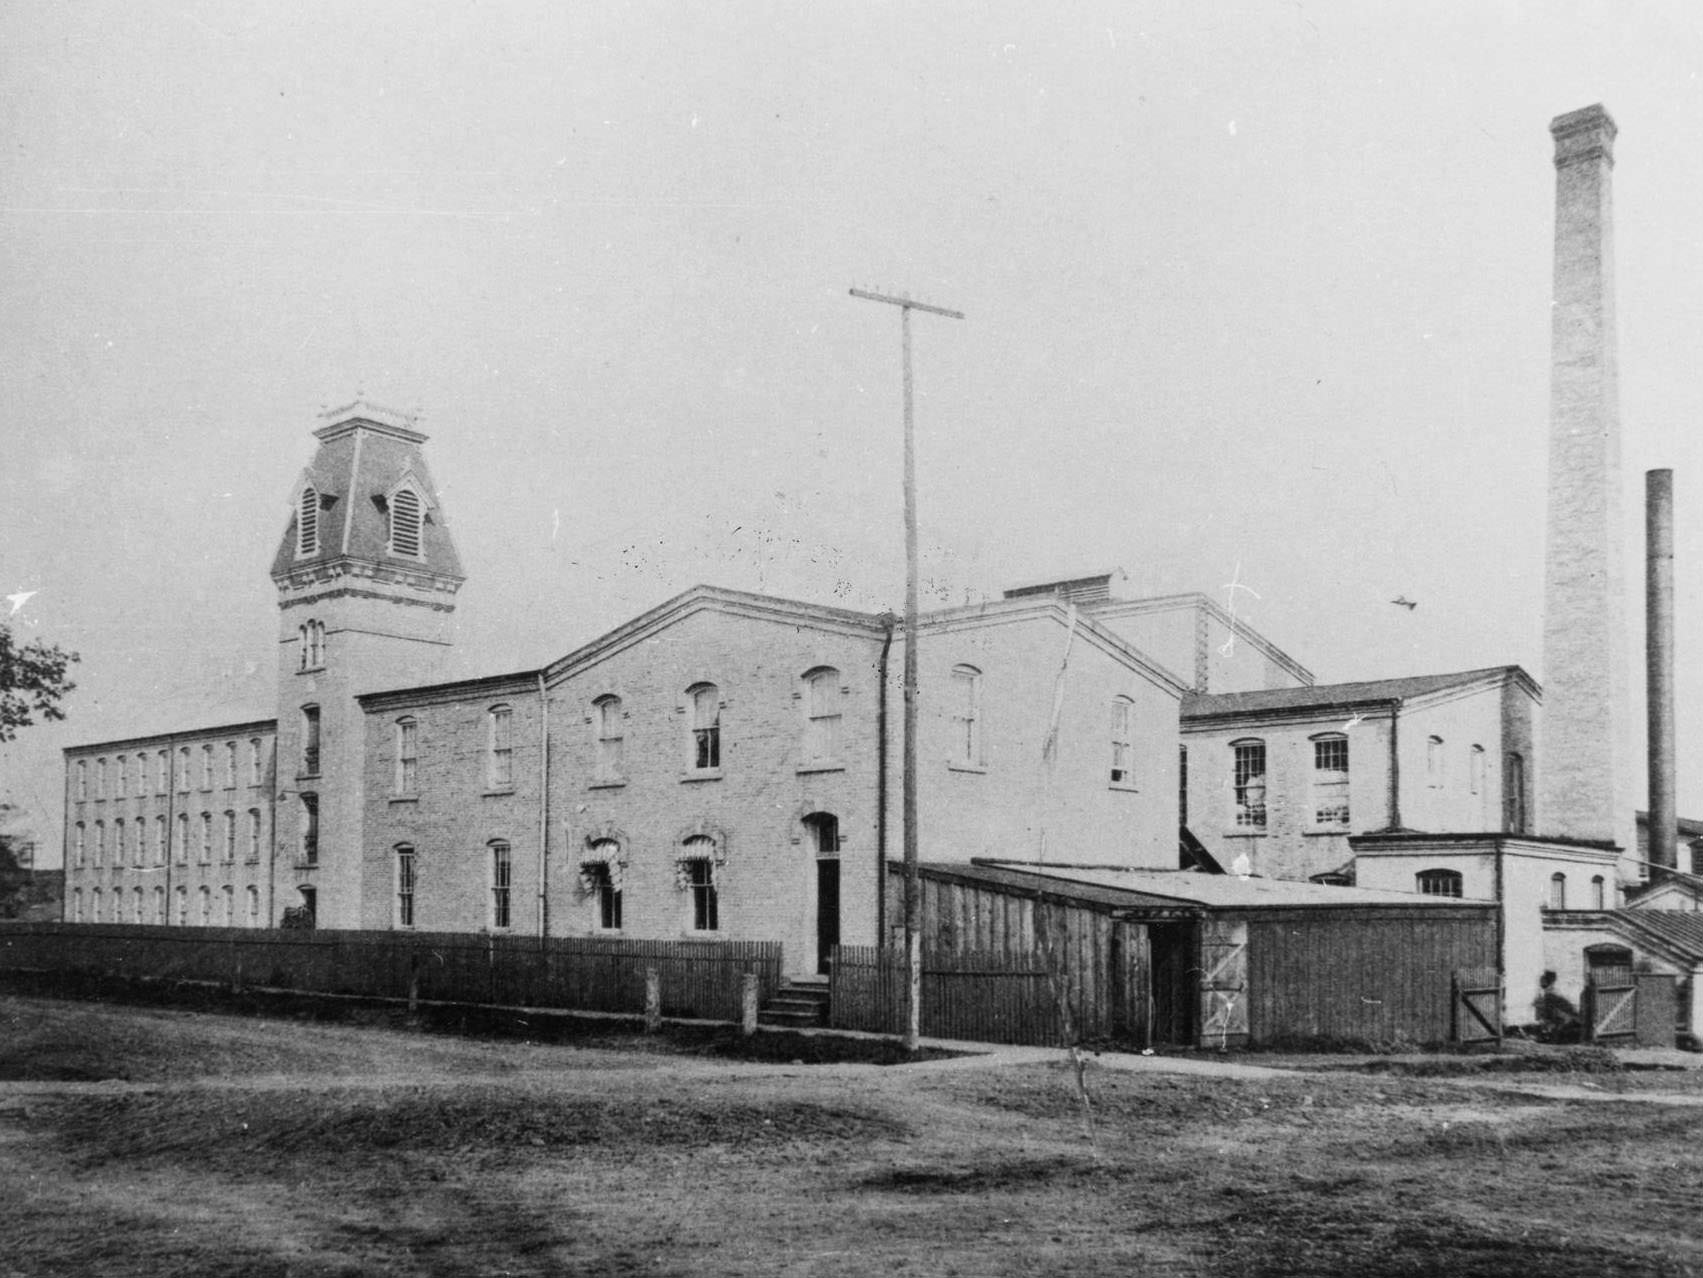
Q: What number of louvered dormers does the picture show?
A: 2